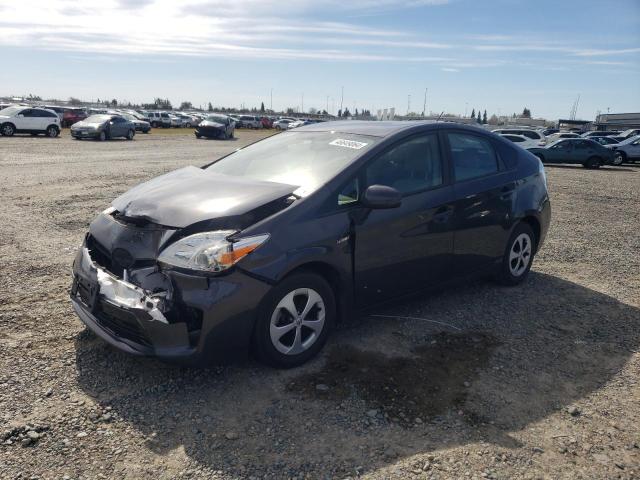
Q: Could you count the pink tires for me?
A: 0